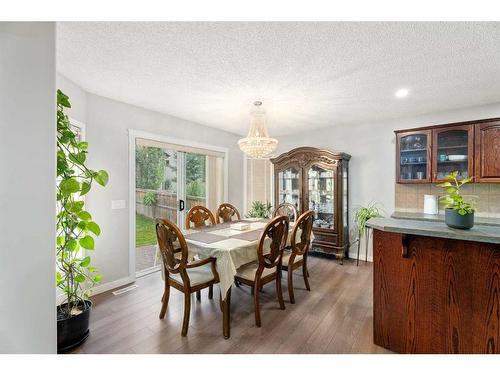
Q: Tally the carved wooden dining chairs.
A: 6